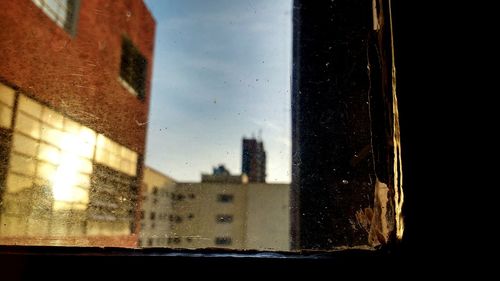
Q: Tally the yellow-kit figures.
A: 0